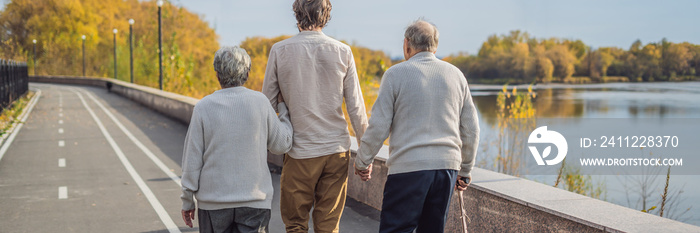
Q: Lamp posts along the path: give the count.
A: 5